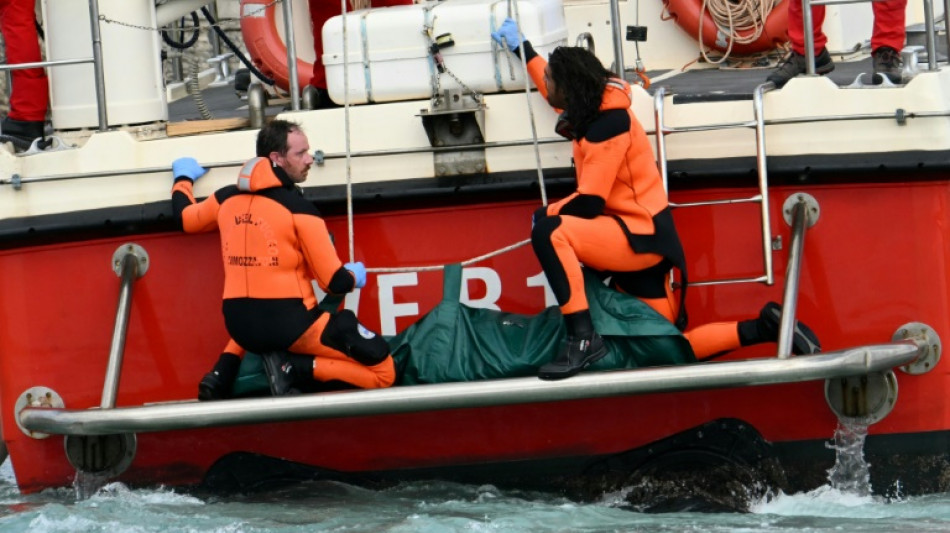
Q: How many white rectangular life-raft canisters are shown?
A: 1